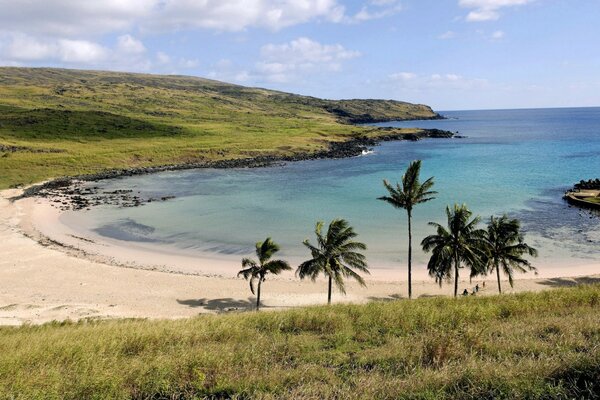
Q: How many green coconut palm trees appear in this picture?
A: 5